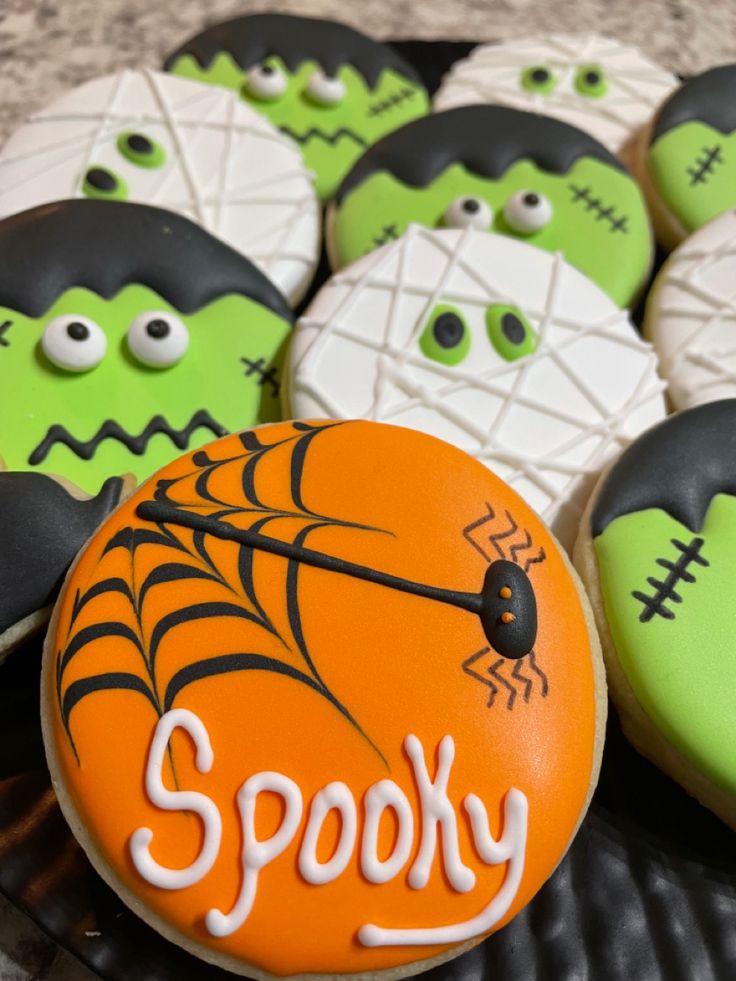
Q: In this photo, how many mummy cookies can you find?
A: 4